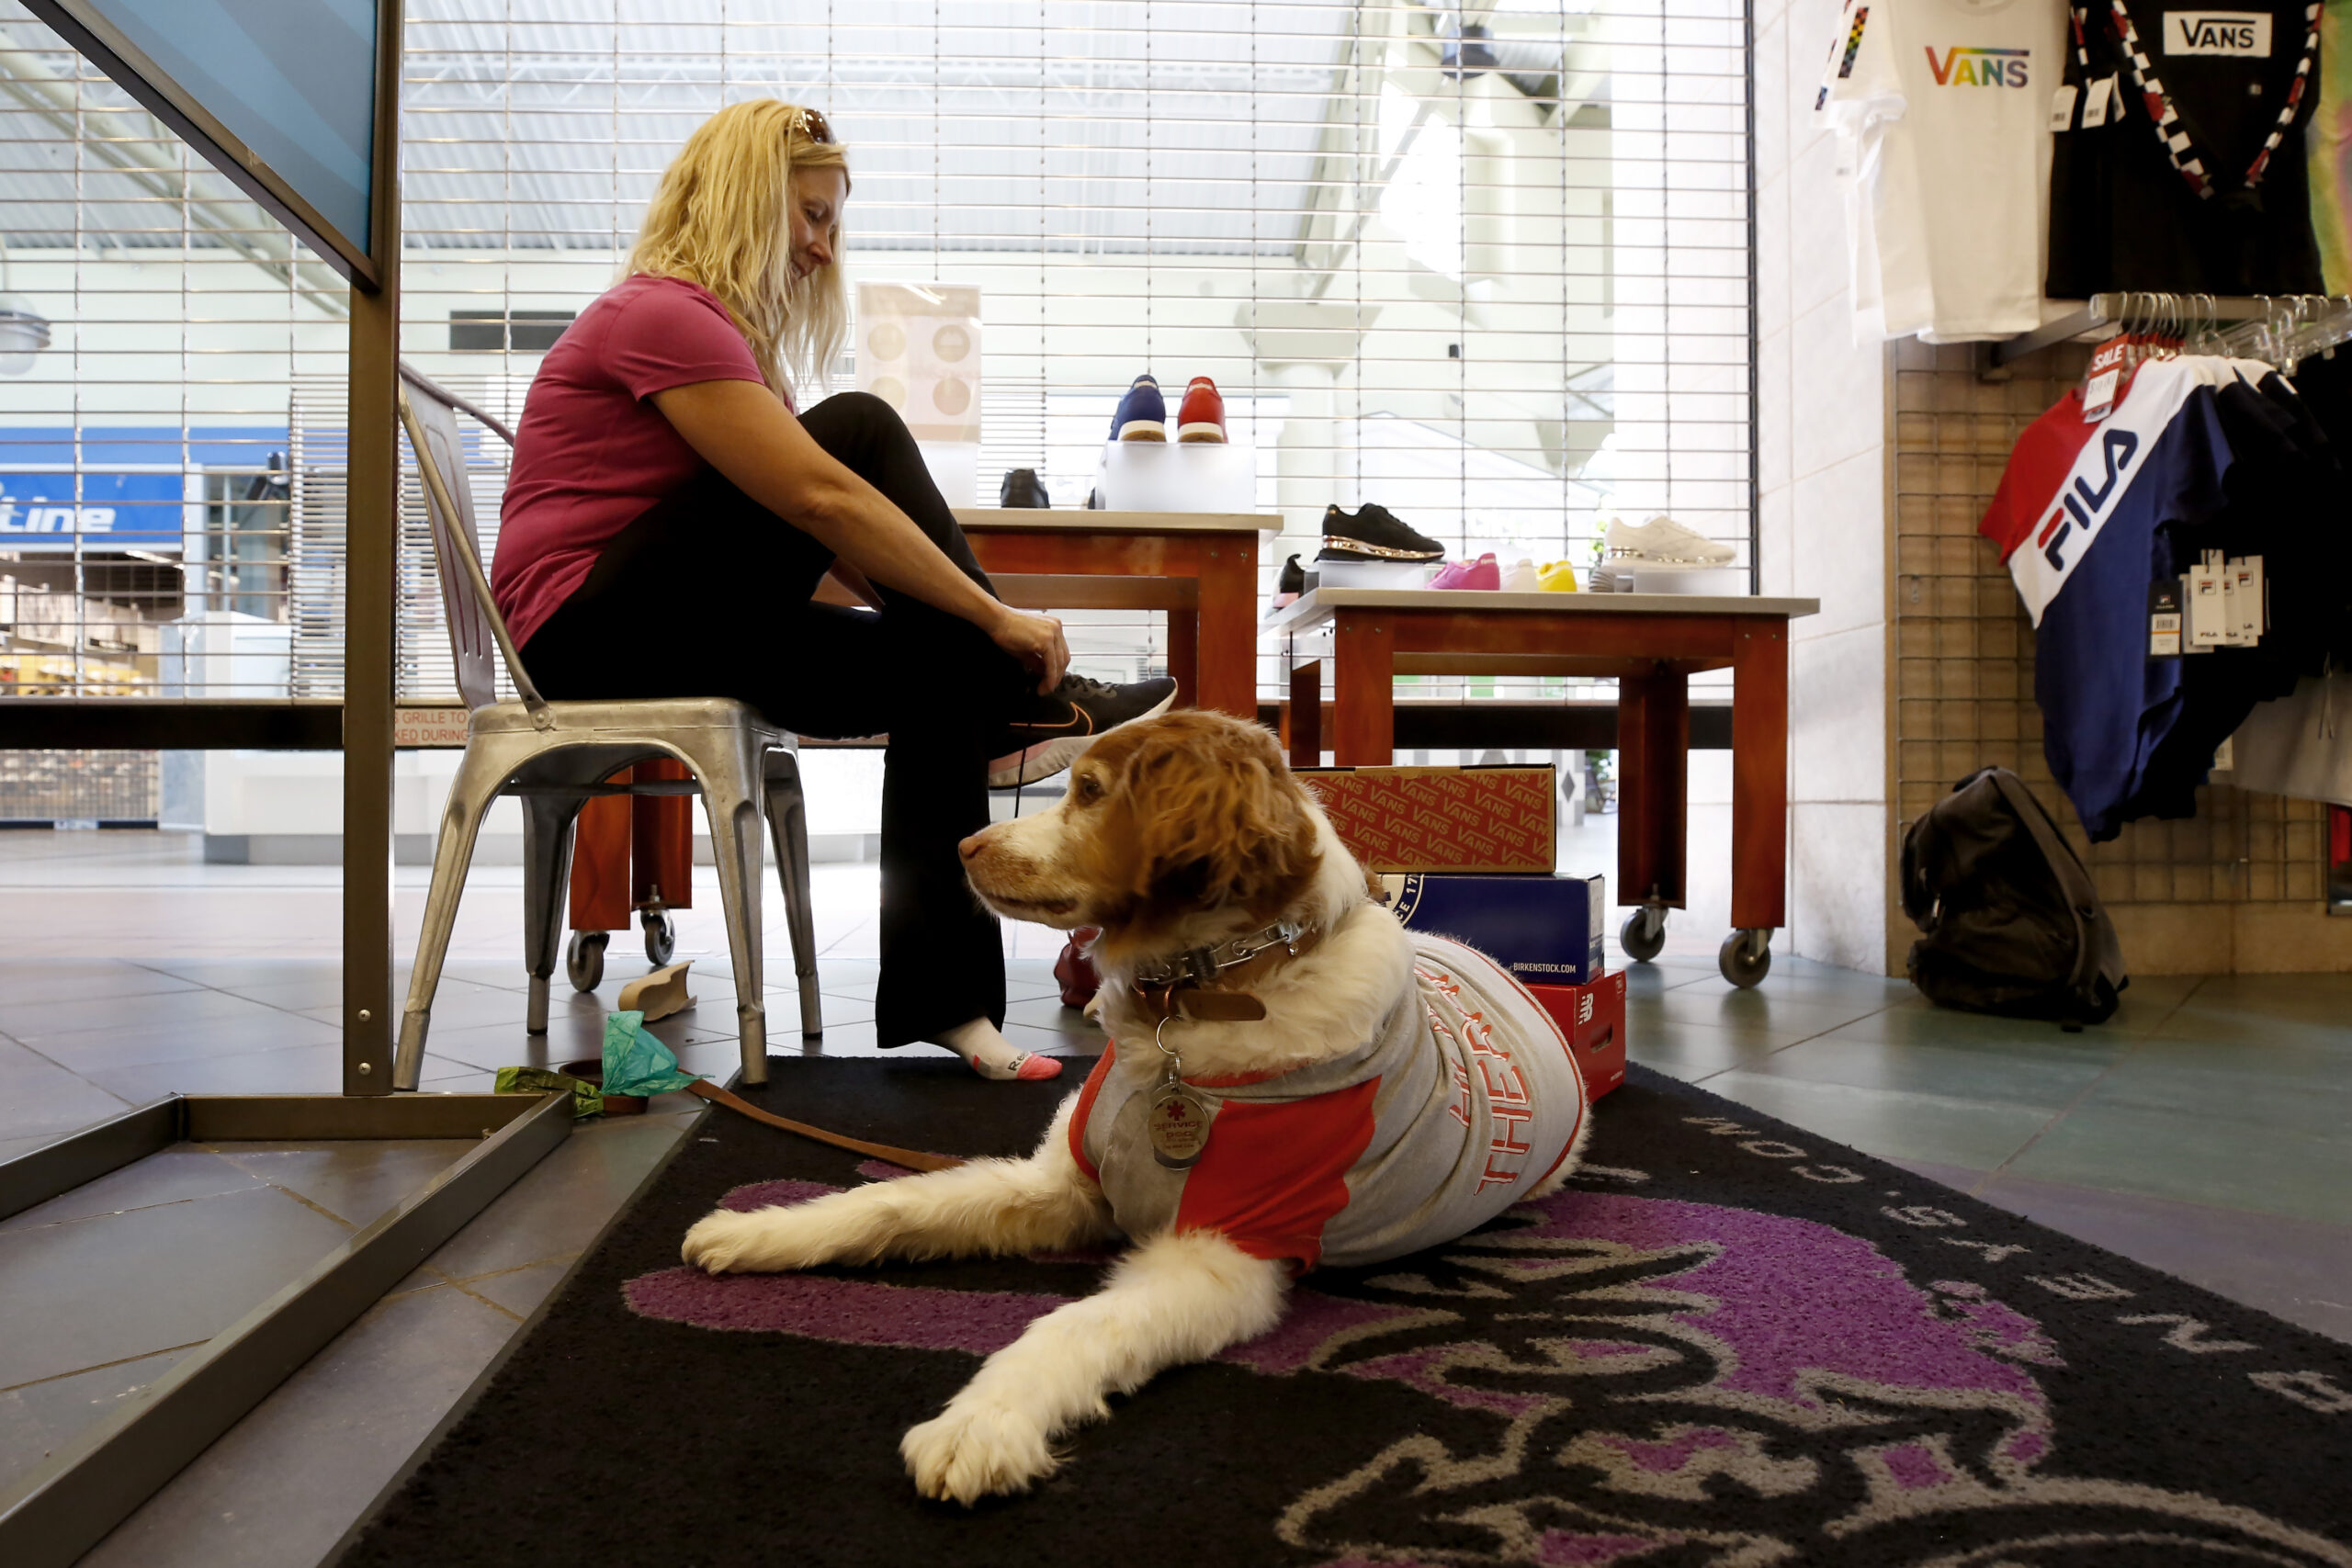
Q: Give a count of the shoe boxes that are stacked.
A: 3